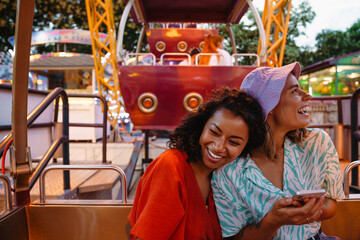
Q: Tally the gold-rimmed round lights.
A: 5